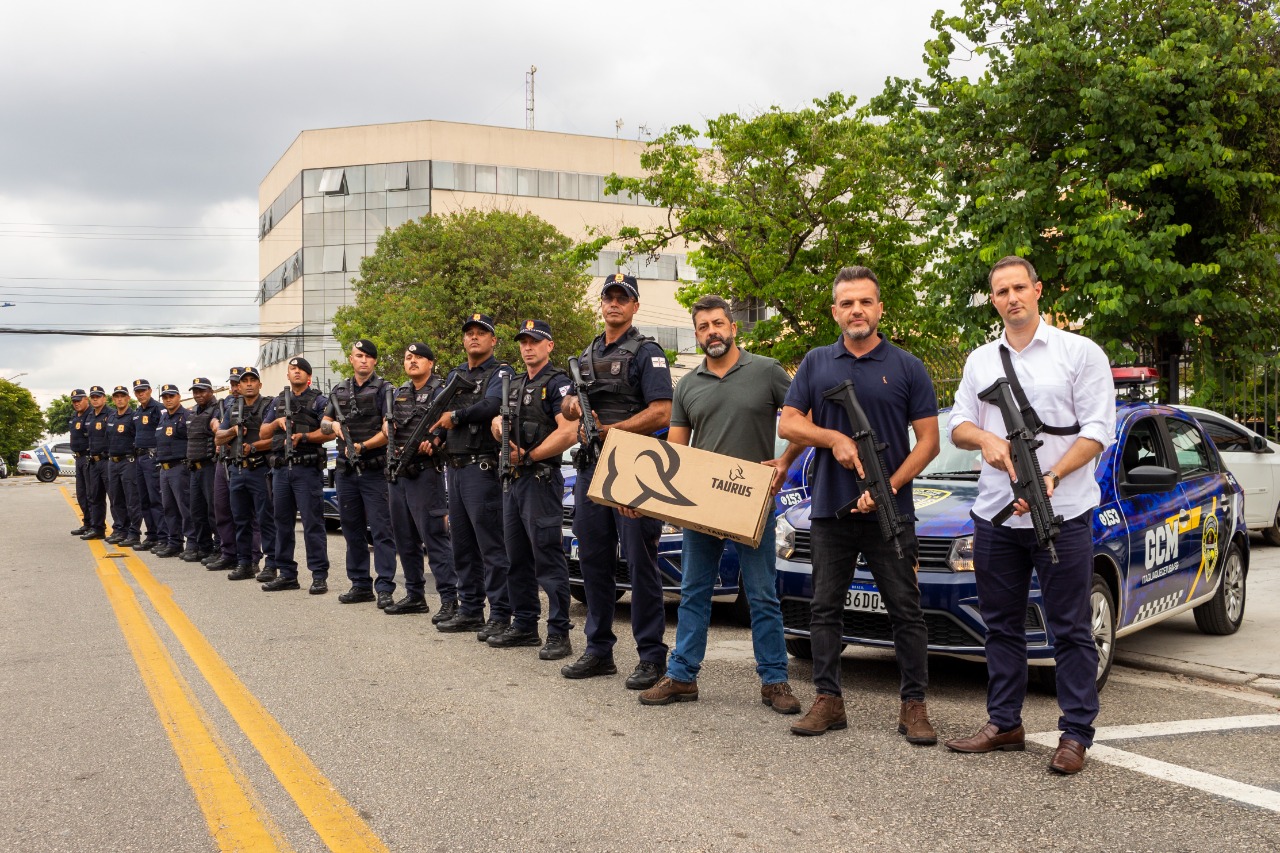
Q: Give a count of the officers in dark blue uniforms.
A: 14